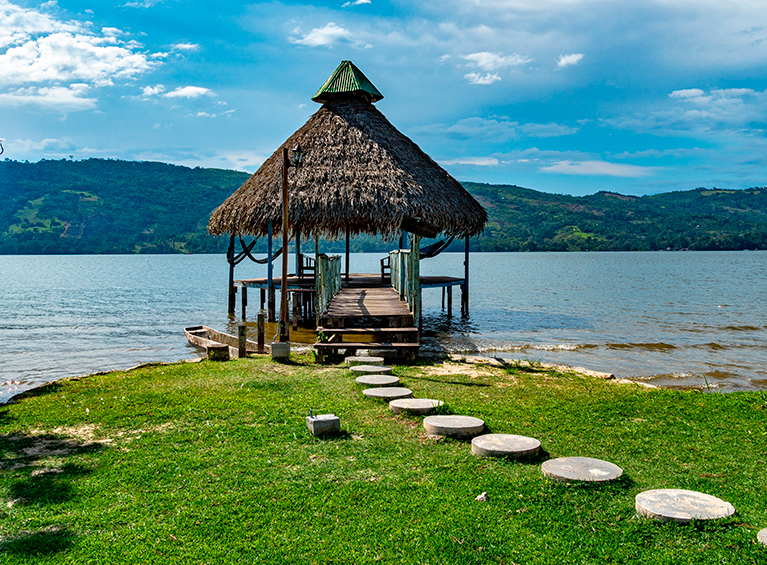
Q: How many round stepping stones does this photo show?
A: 10